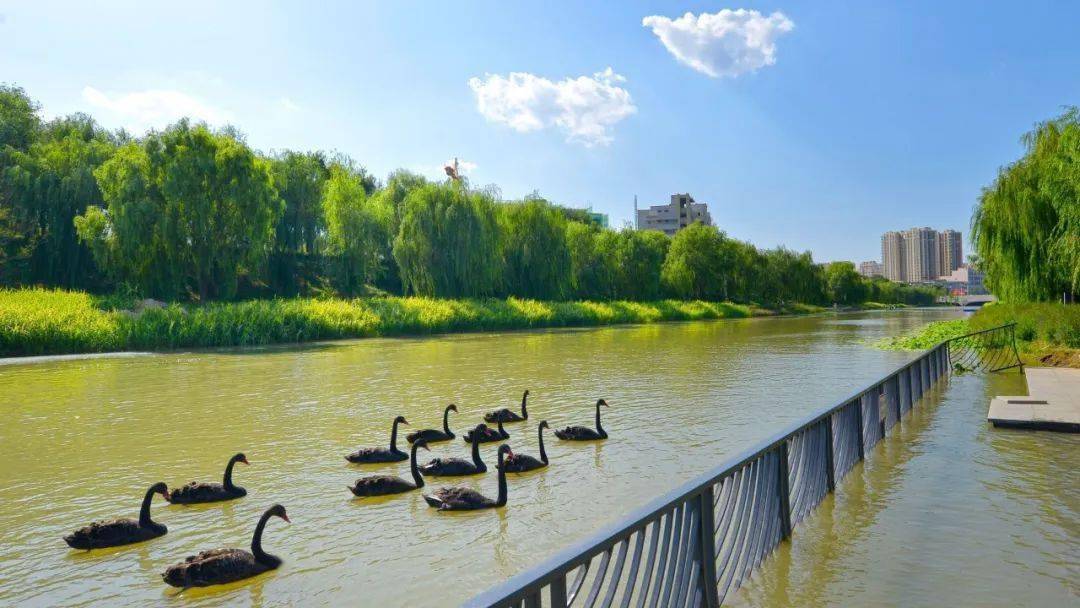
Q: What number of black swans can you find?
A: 12